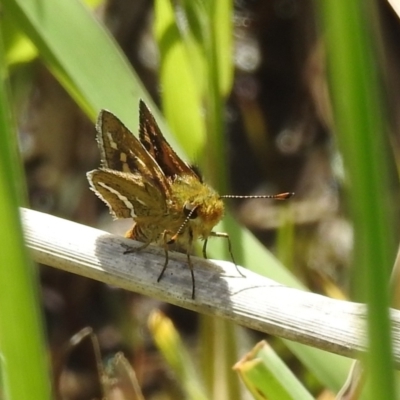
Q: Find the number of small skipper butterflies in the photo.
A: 1